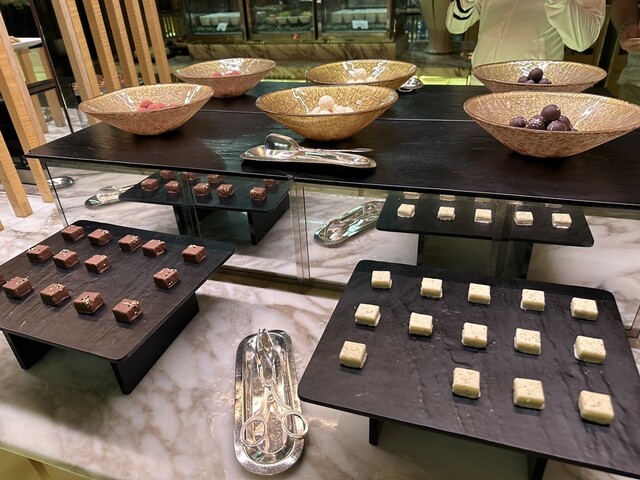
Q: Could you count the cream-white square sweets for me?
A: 14